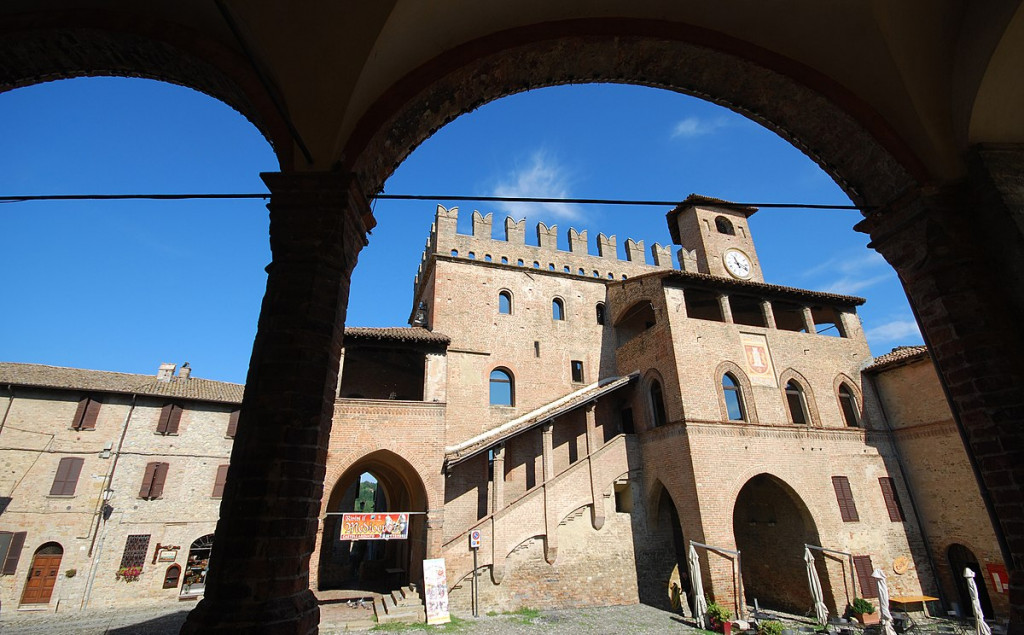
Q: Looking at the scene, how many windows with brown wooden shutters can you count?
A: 10